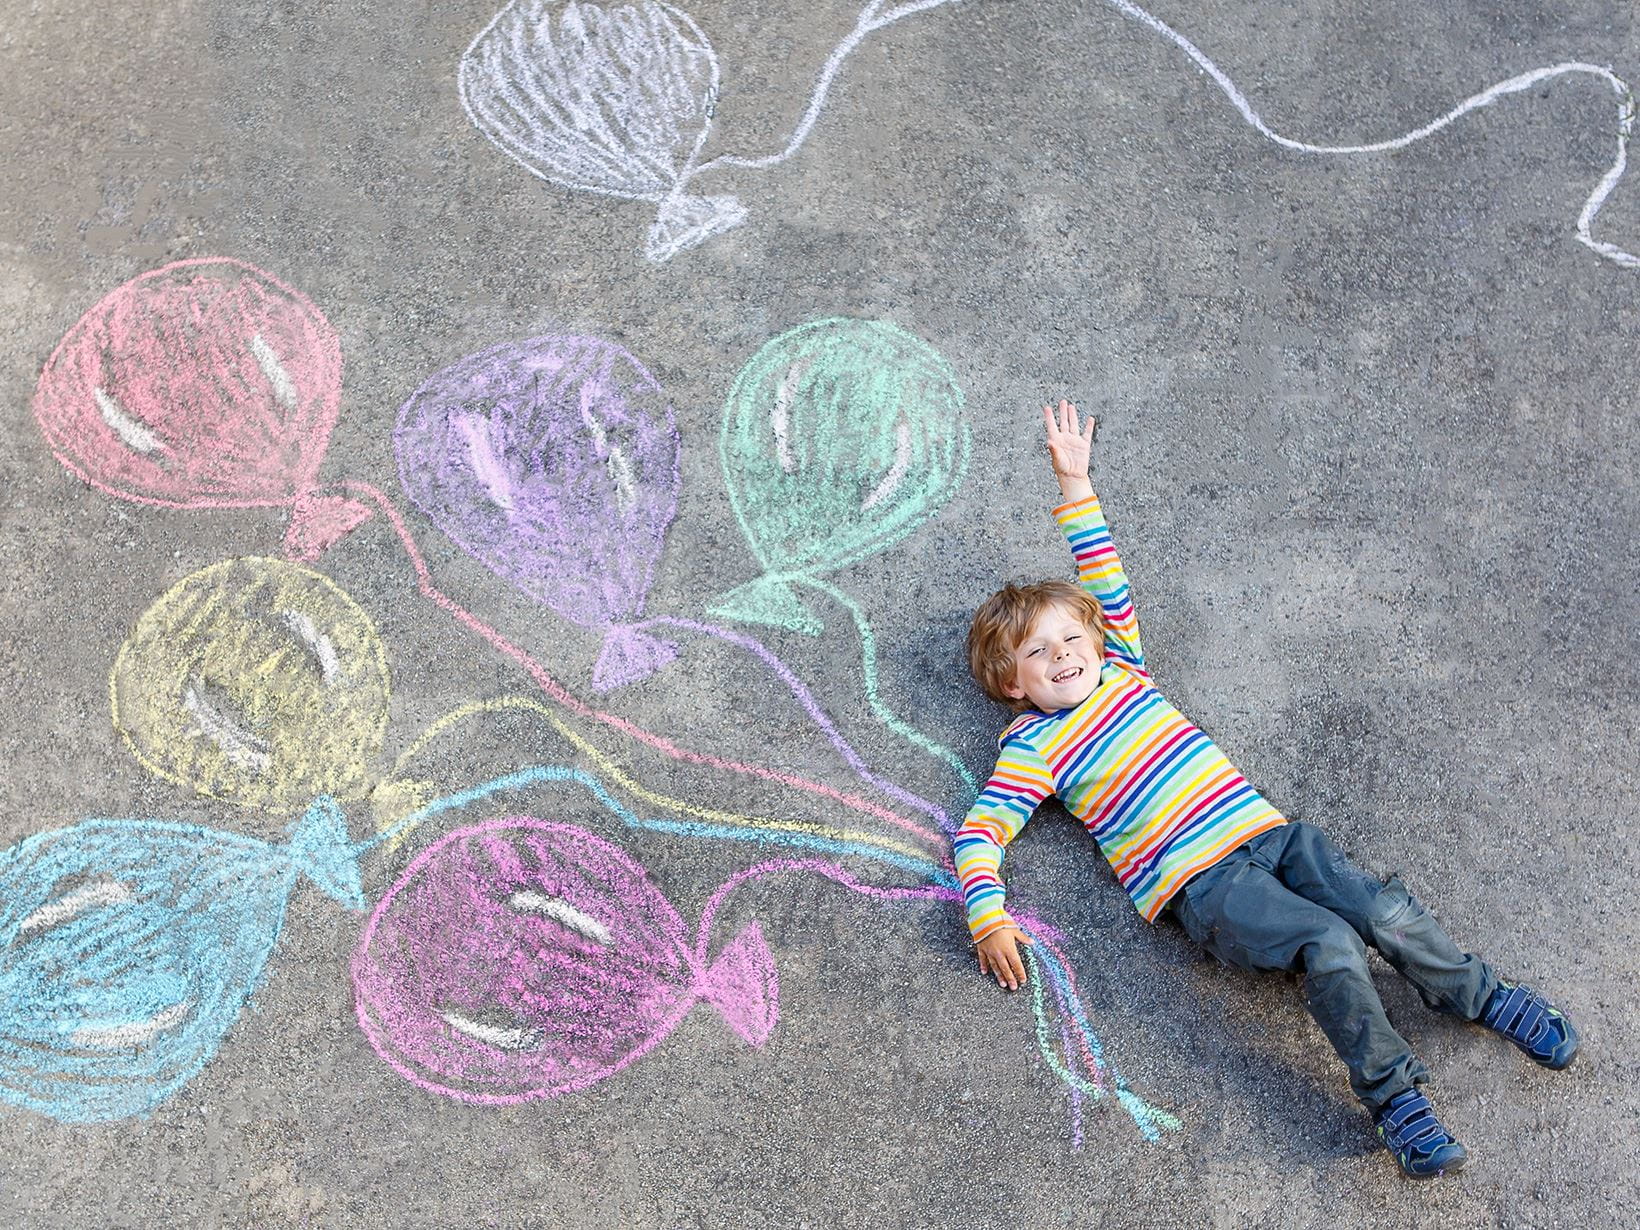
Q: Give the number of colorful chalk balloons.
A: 6